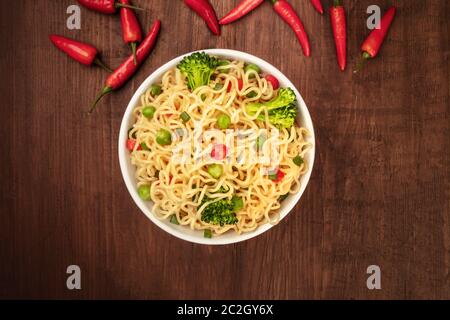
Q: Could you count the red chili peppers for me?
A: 10